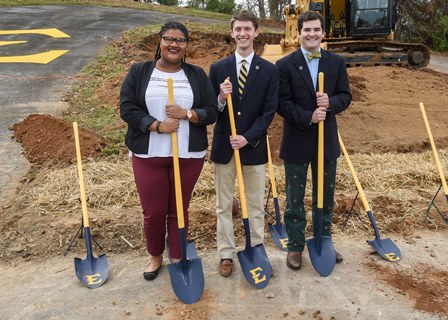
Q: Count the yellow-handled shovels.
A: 7